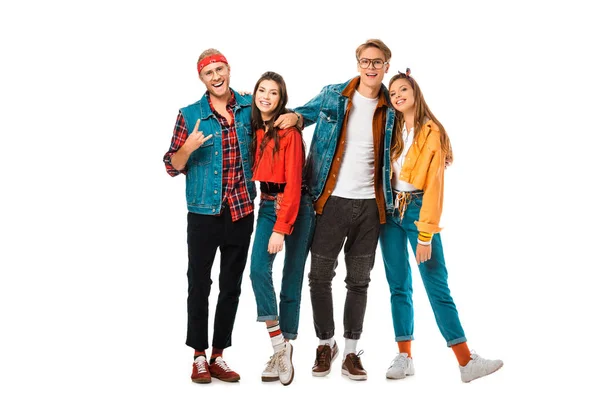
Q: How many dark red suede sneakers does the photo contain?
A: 2